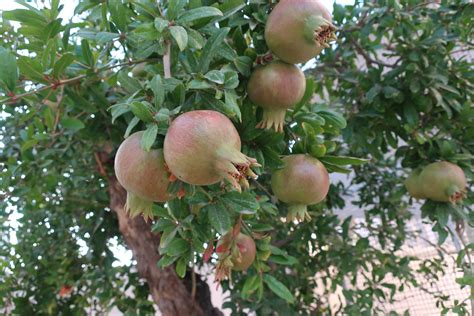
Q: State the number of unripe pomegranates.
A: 8